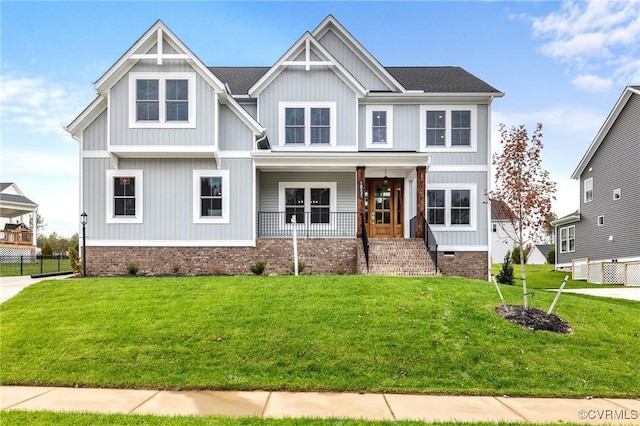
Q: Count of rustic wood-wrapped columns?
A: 2